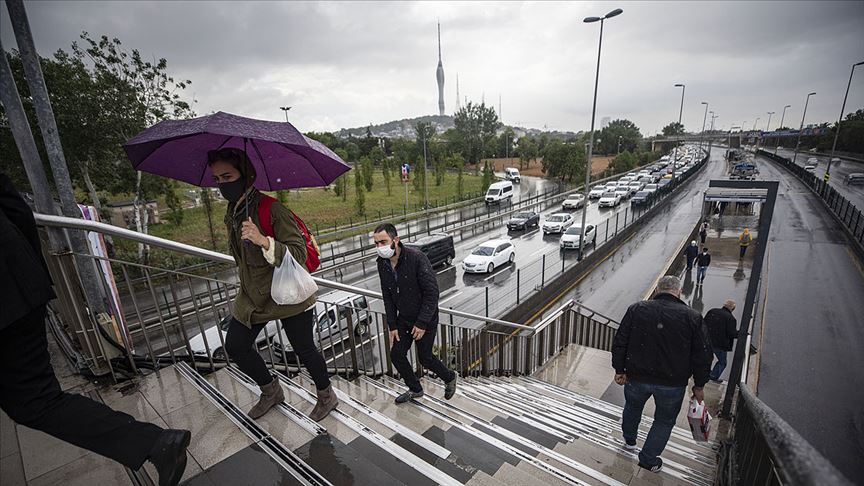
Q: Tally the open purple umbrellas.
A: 1